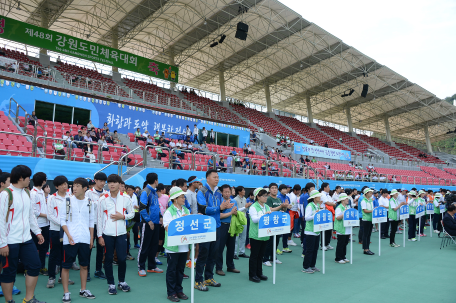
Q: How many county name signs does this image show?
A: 9